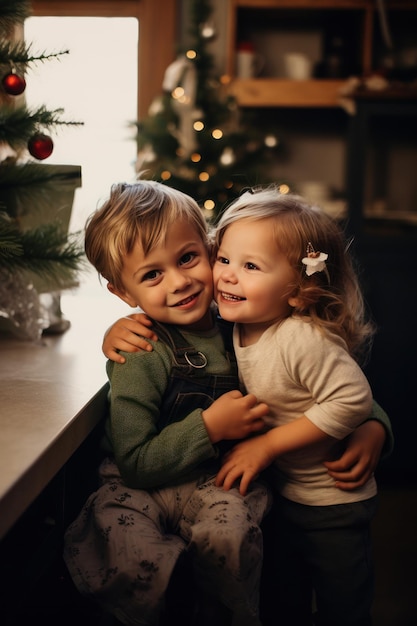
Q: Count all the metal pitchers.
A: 0